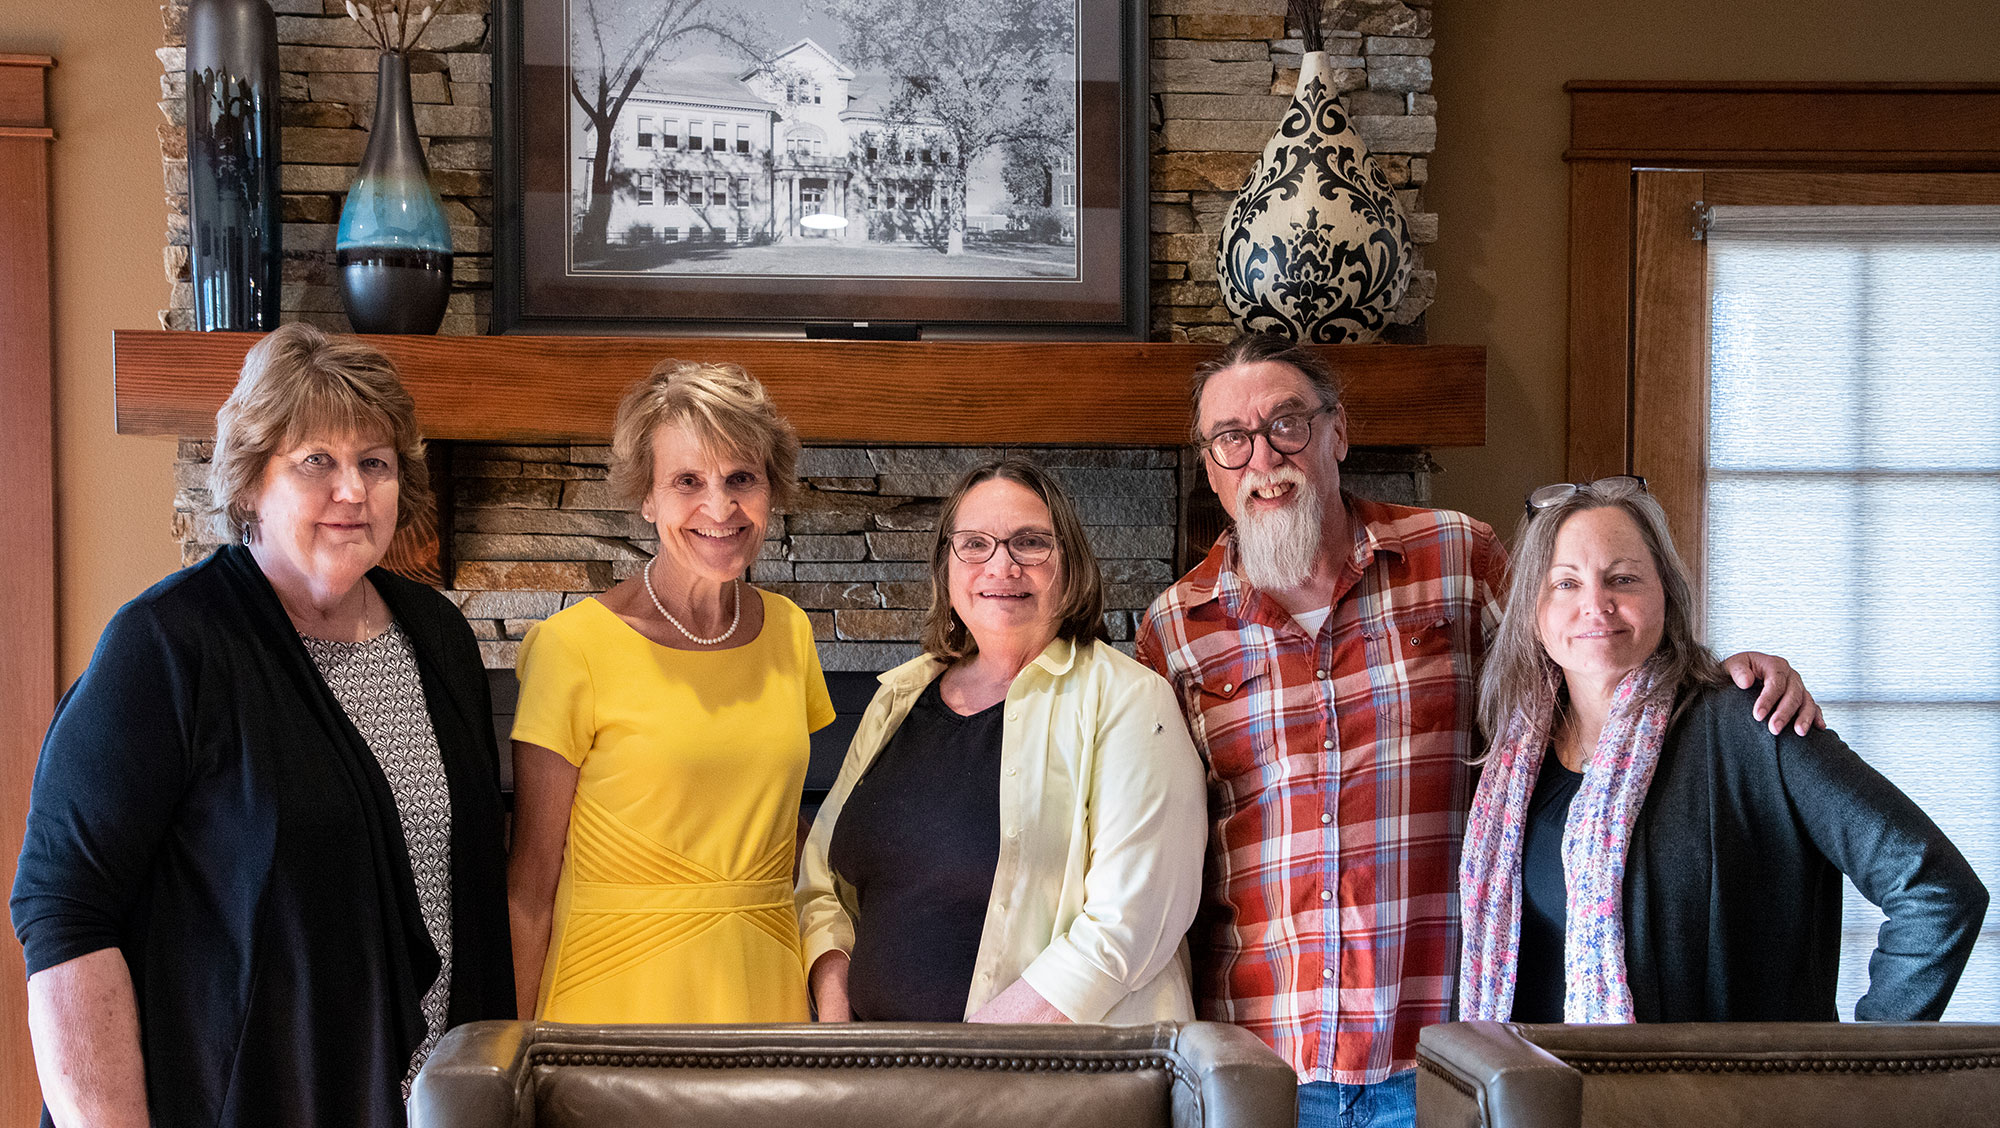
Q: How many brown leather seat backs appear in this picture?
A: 2